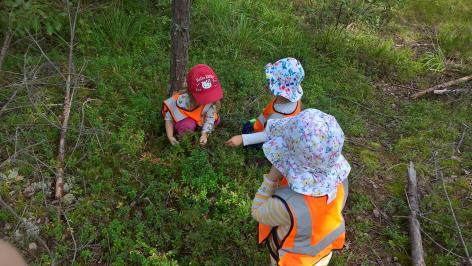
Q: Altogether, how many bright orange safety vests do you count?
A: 3